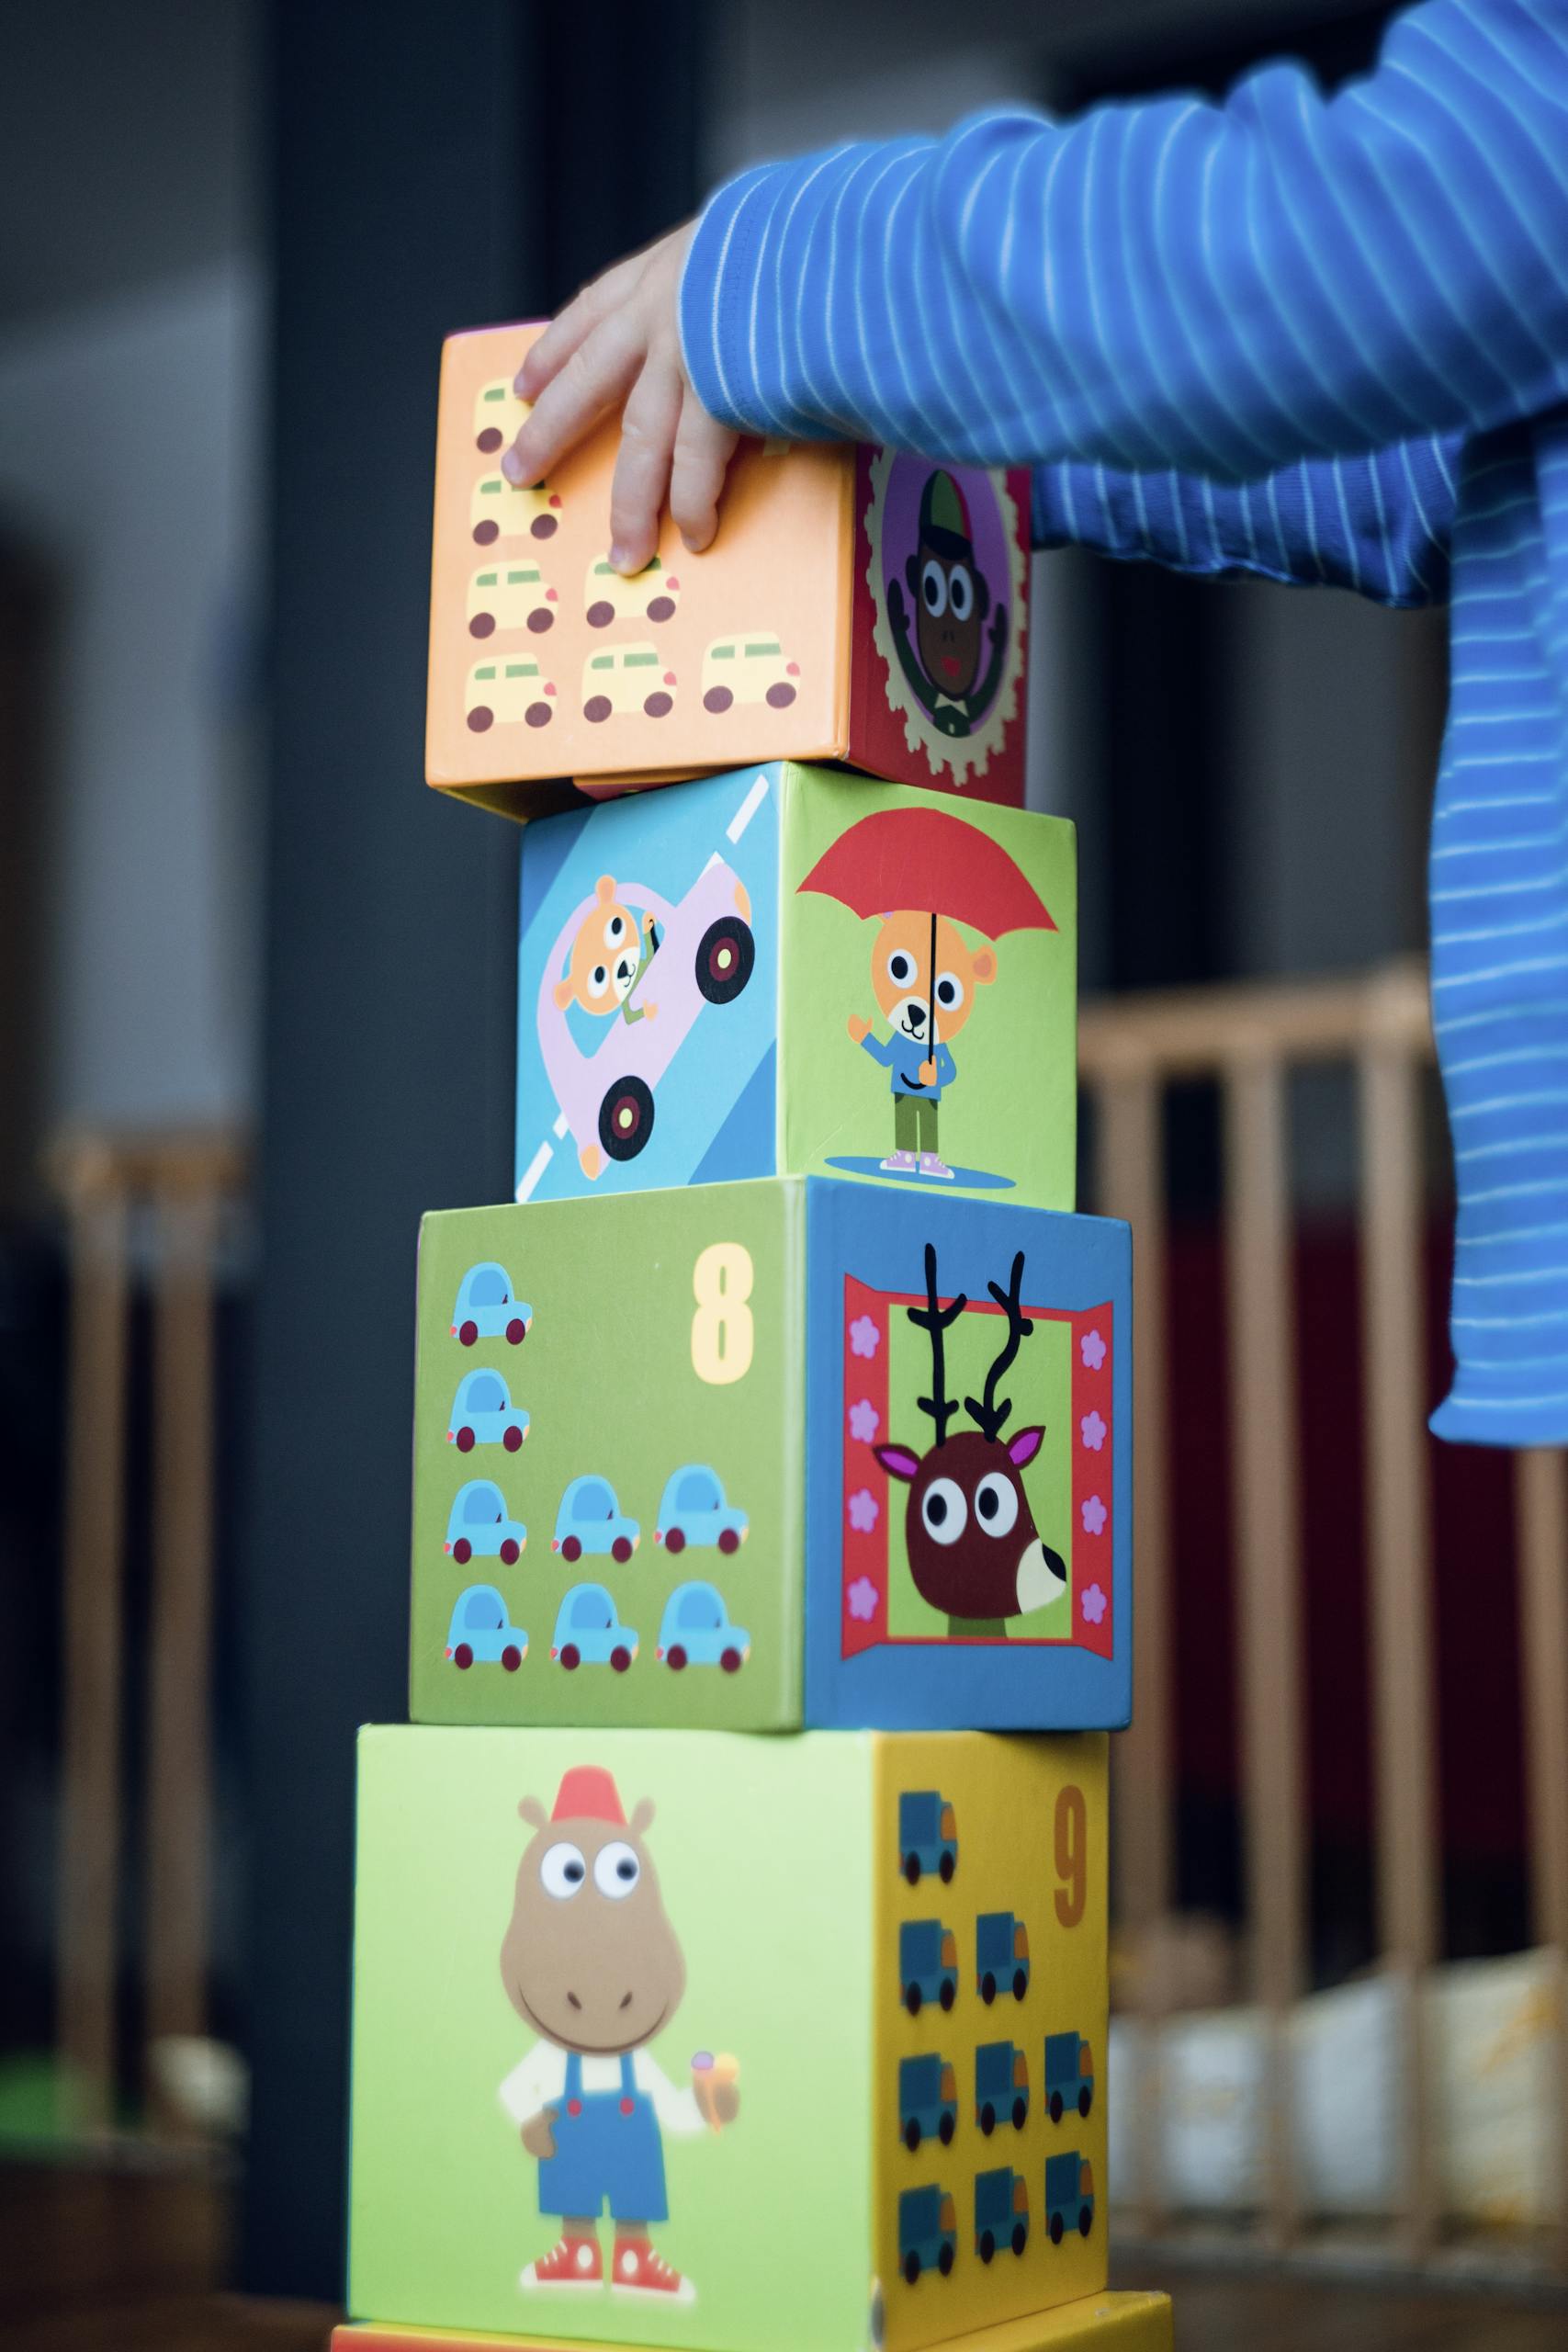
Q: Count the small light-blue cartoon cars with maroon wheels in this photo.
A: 8